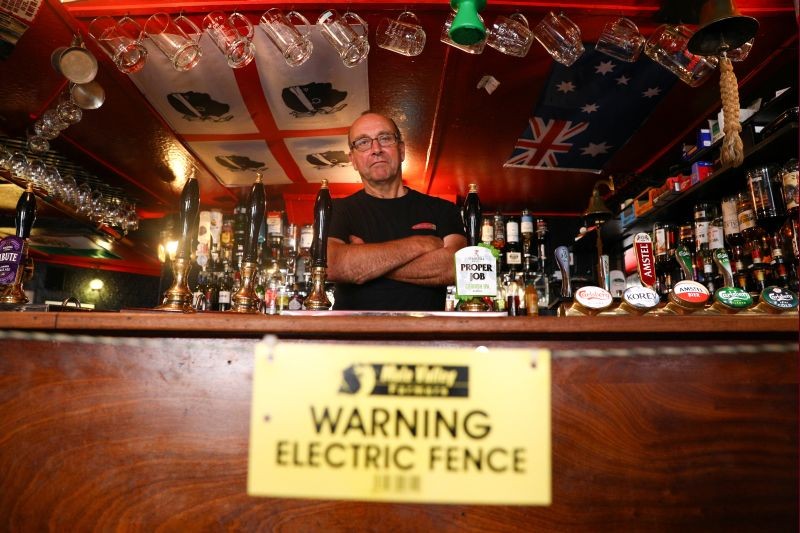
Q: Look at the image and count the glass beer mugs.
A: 12